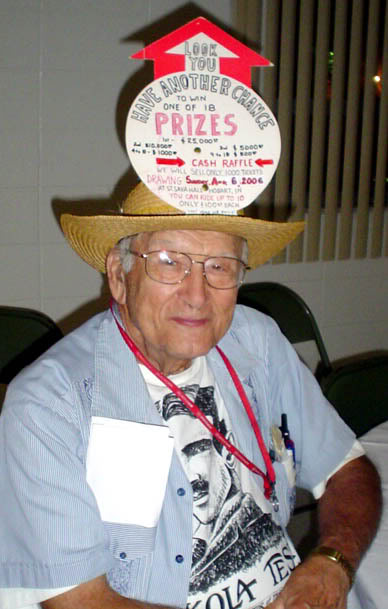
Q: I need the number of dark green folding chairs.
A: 3